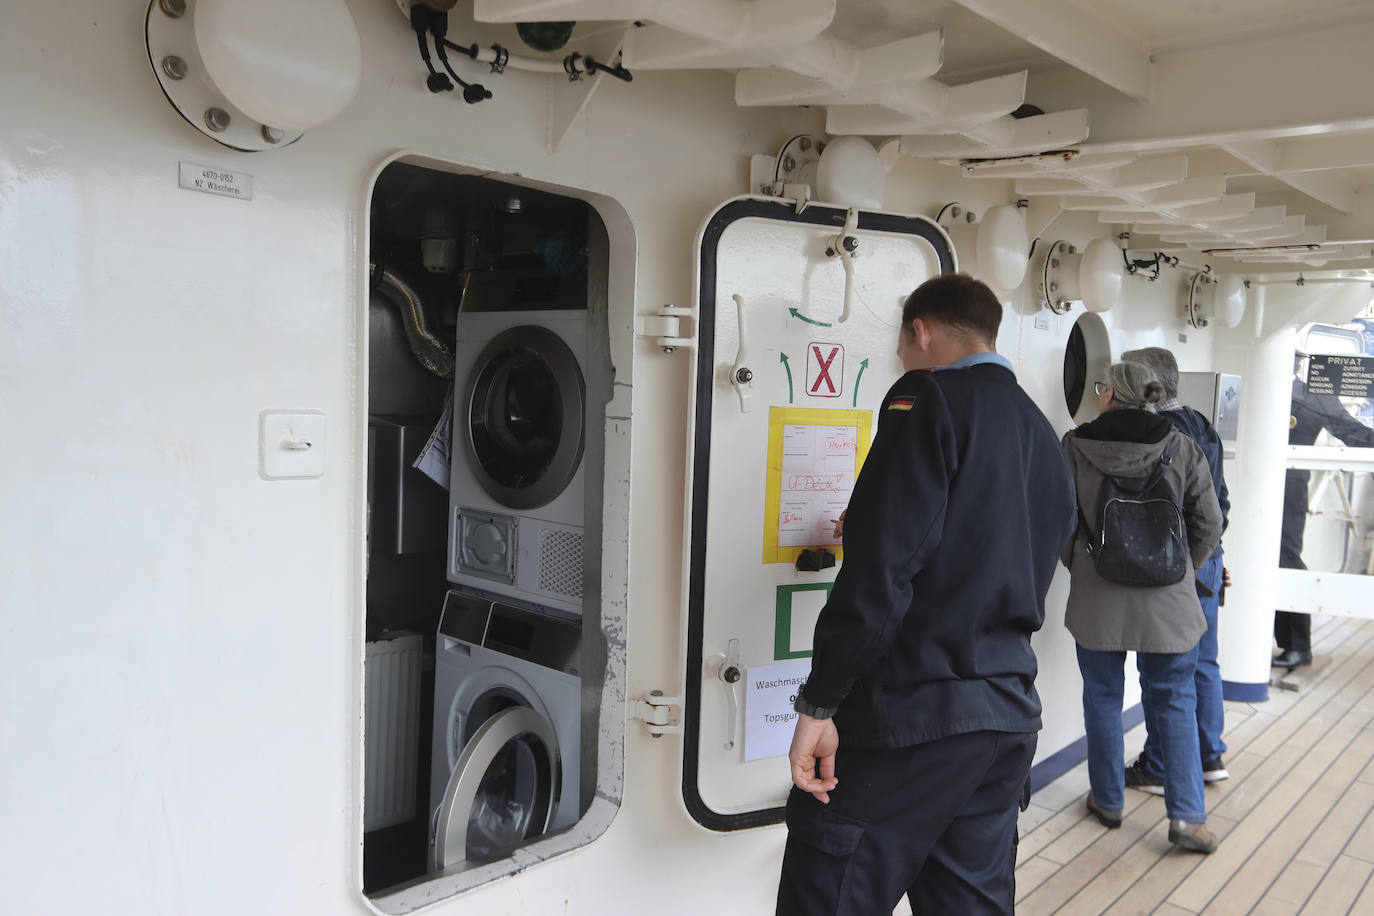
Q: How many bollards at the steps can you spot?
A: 0